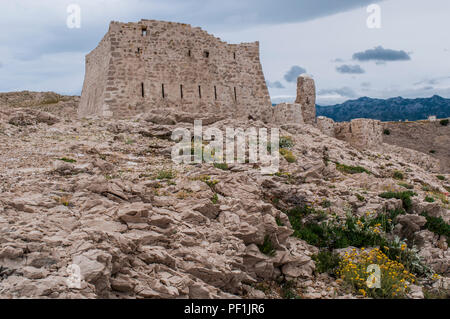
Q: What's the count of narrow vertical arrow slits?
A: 6